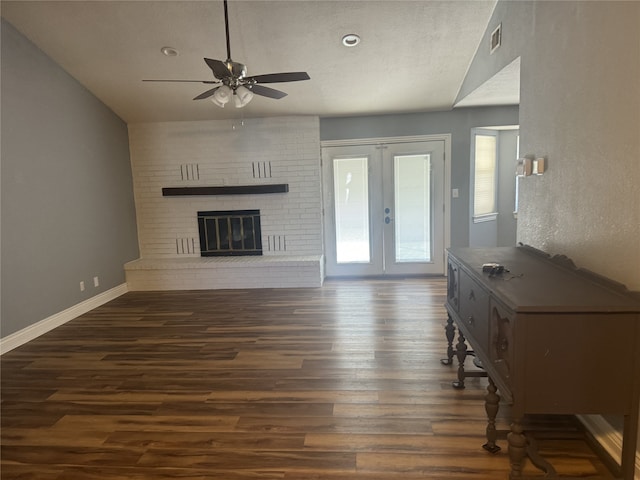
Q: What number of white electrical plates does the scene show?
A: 3